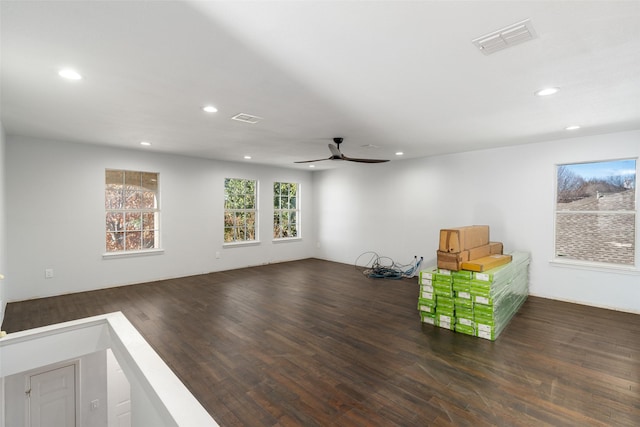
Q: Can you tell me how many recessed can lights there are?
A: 8